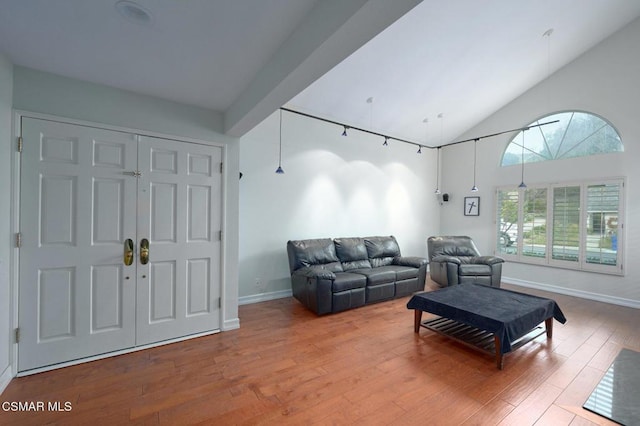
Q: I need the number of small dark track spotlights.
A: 3